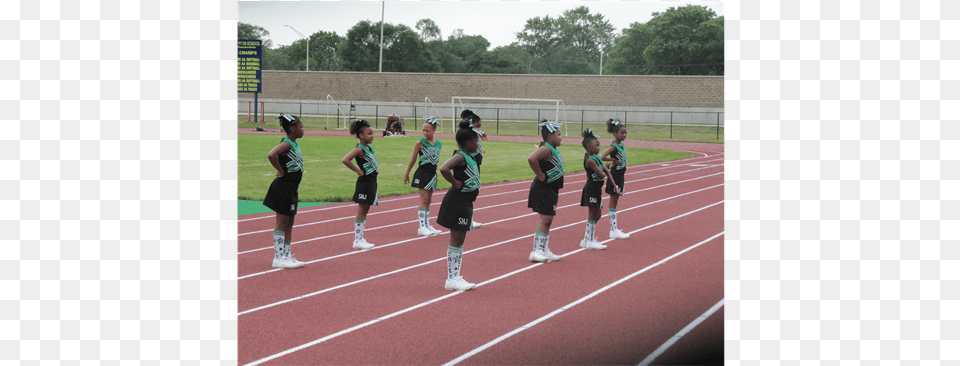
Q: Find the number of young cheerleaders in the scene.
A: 8